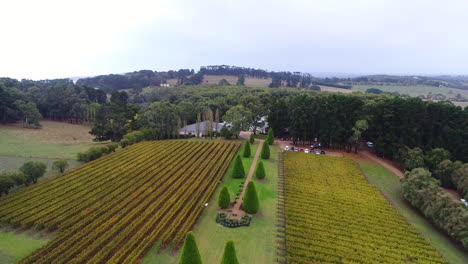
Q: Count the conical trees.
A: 10